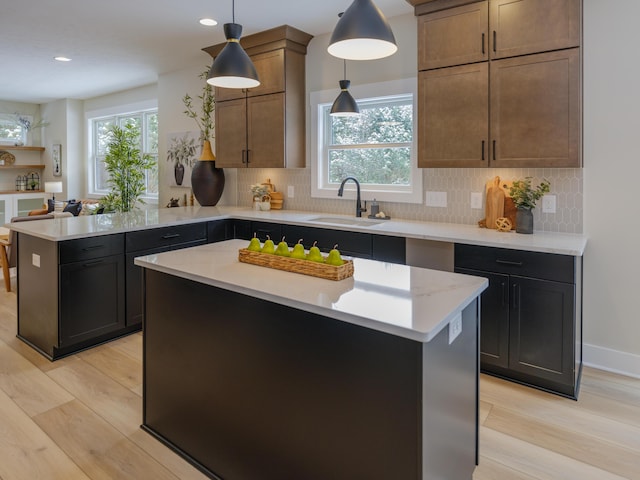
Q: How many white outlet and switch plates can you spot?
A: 6